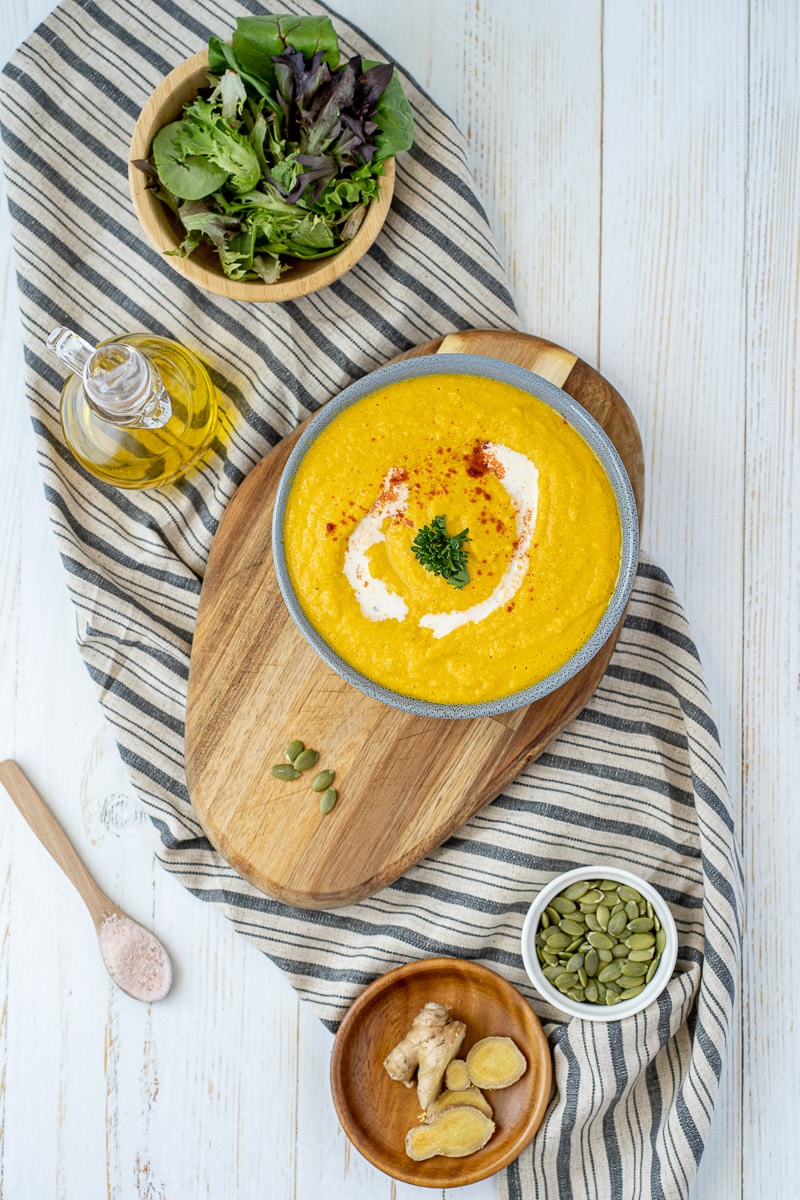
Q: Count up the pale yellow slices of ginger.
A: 4